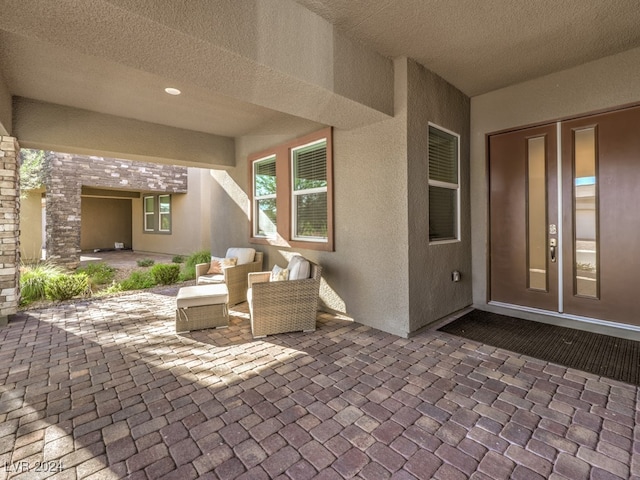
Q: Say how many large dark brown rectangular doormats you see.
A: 1